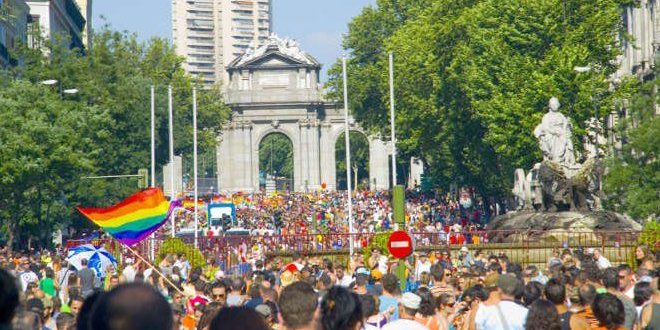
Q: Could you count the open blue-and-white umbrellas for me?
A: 1